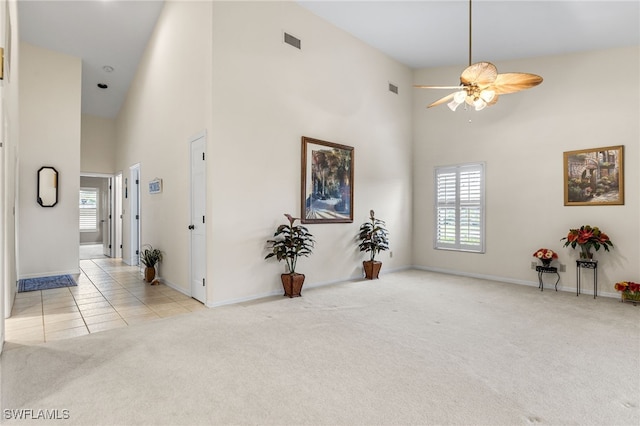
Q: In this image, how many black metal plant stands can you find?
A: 2